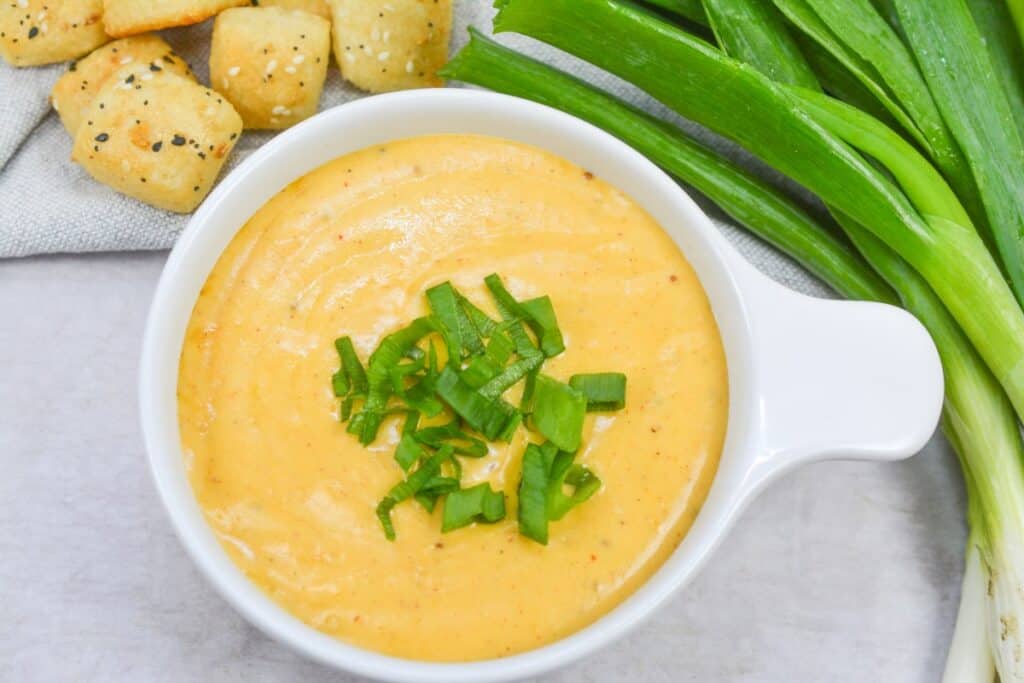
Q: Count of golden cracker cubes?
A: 7